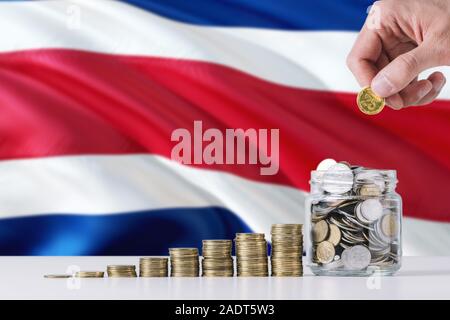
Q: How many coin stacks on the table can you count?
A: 8